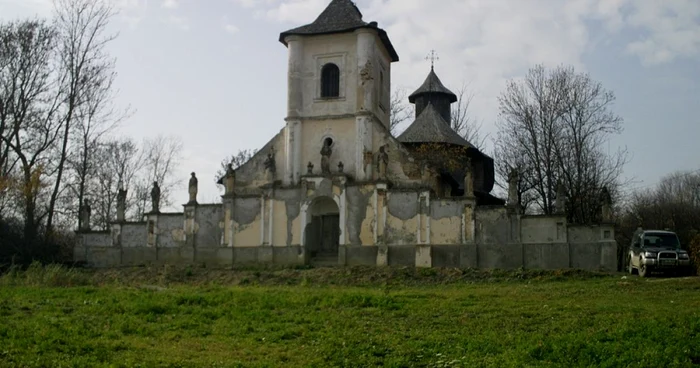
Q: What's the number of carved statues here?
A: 13